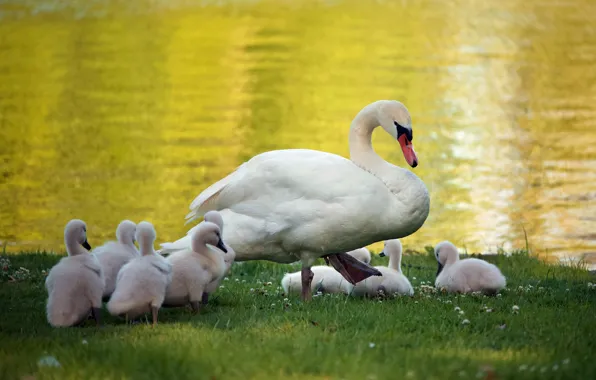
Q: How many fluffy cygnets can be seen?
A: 8